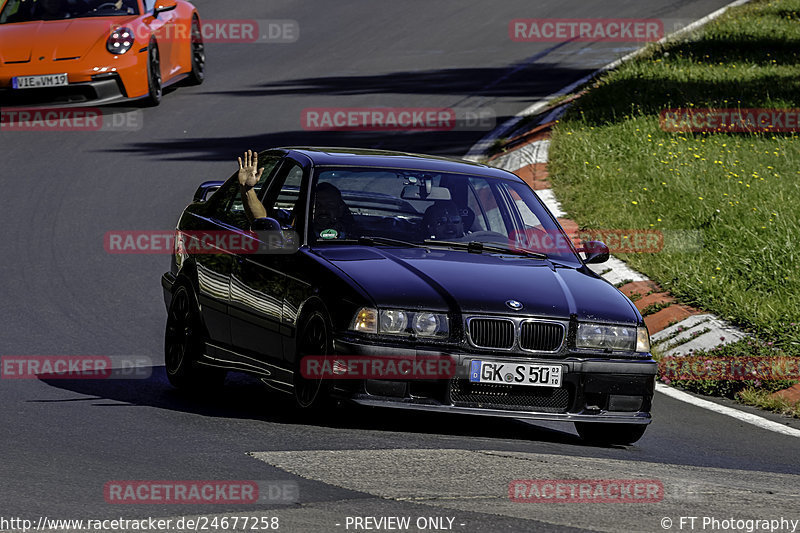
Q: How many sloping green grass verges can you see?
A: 1